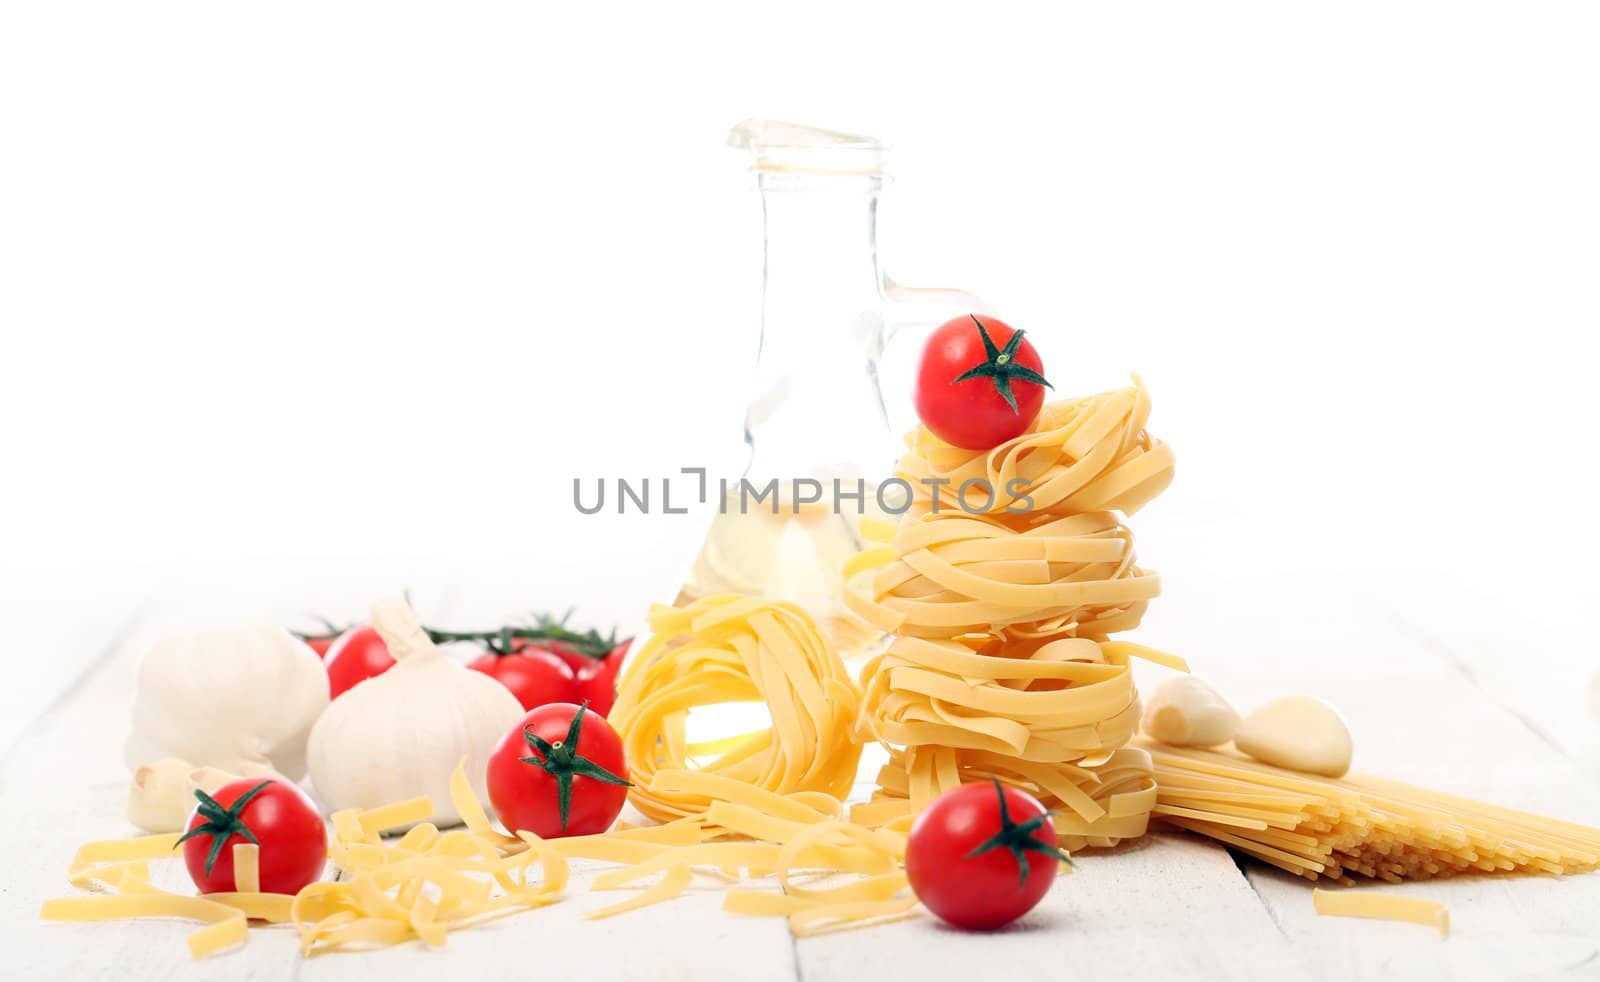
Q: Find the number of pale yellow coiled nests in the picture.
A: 5